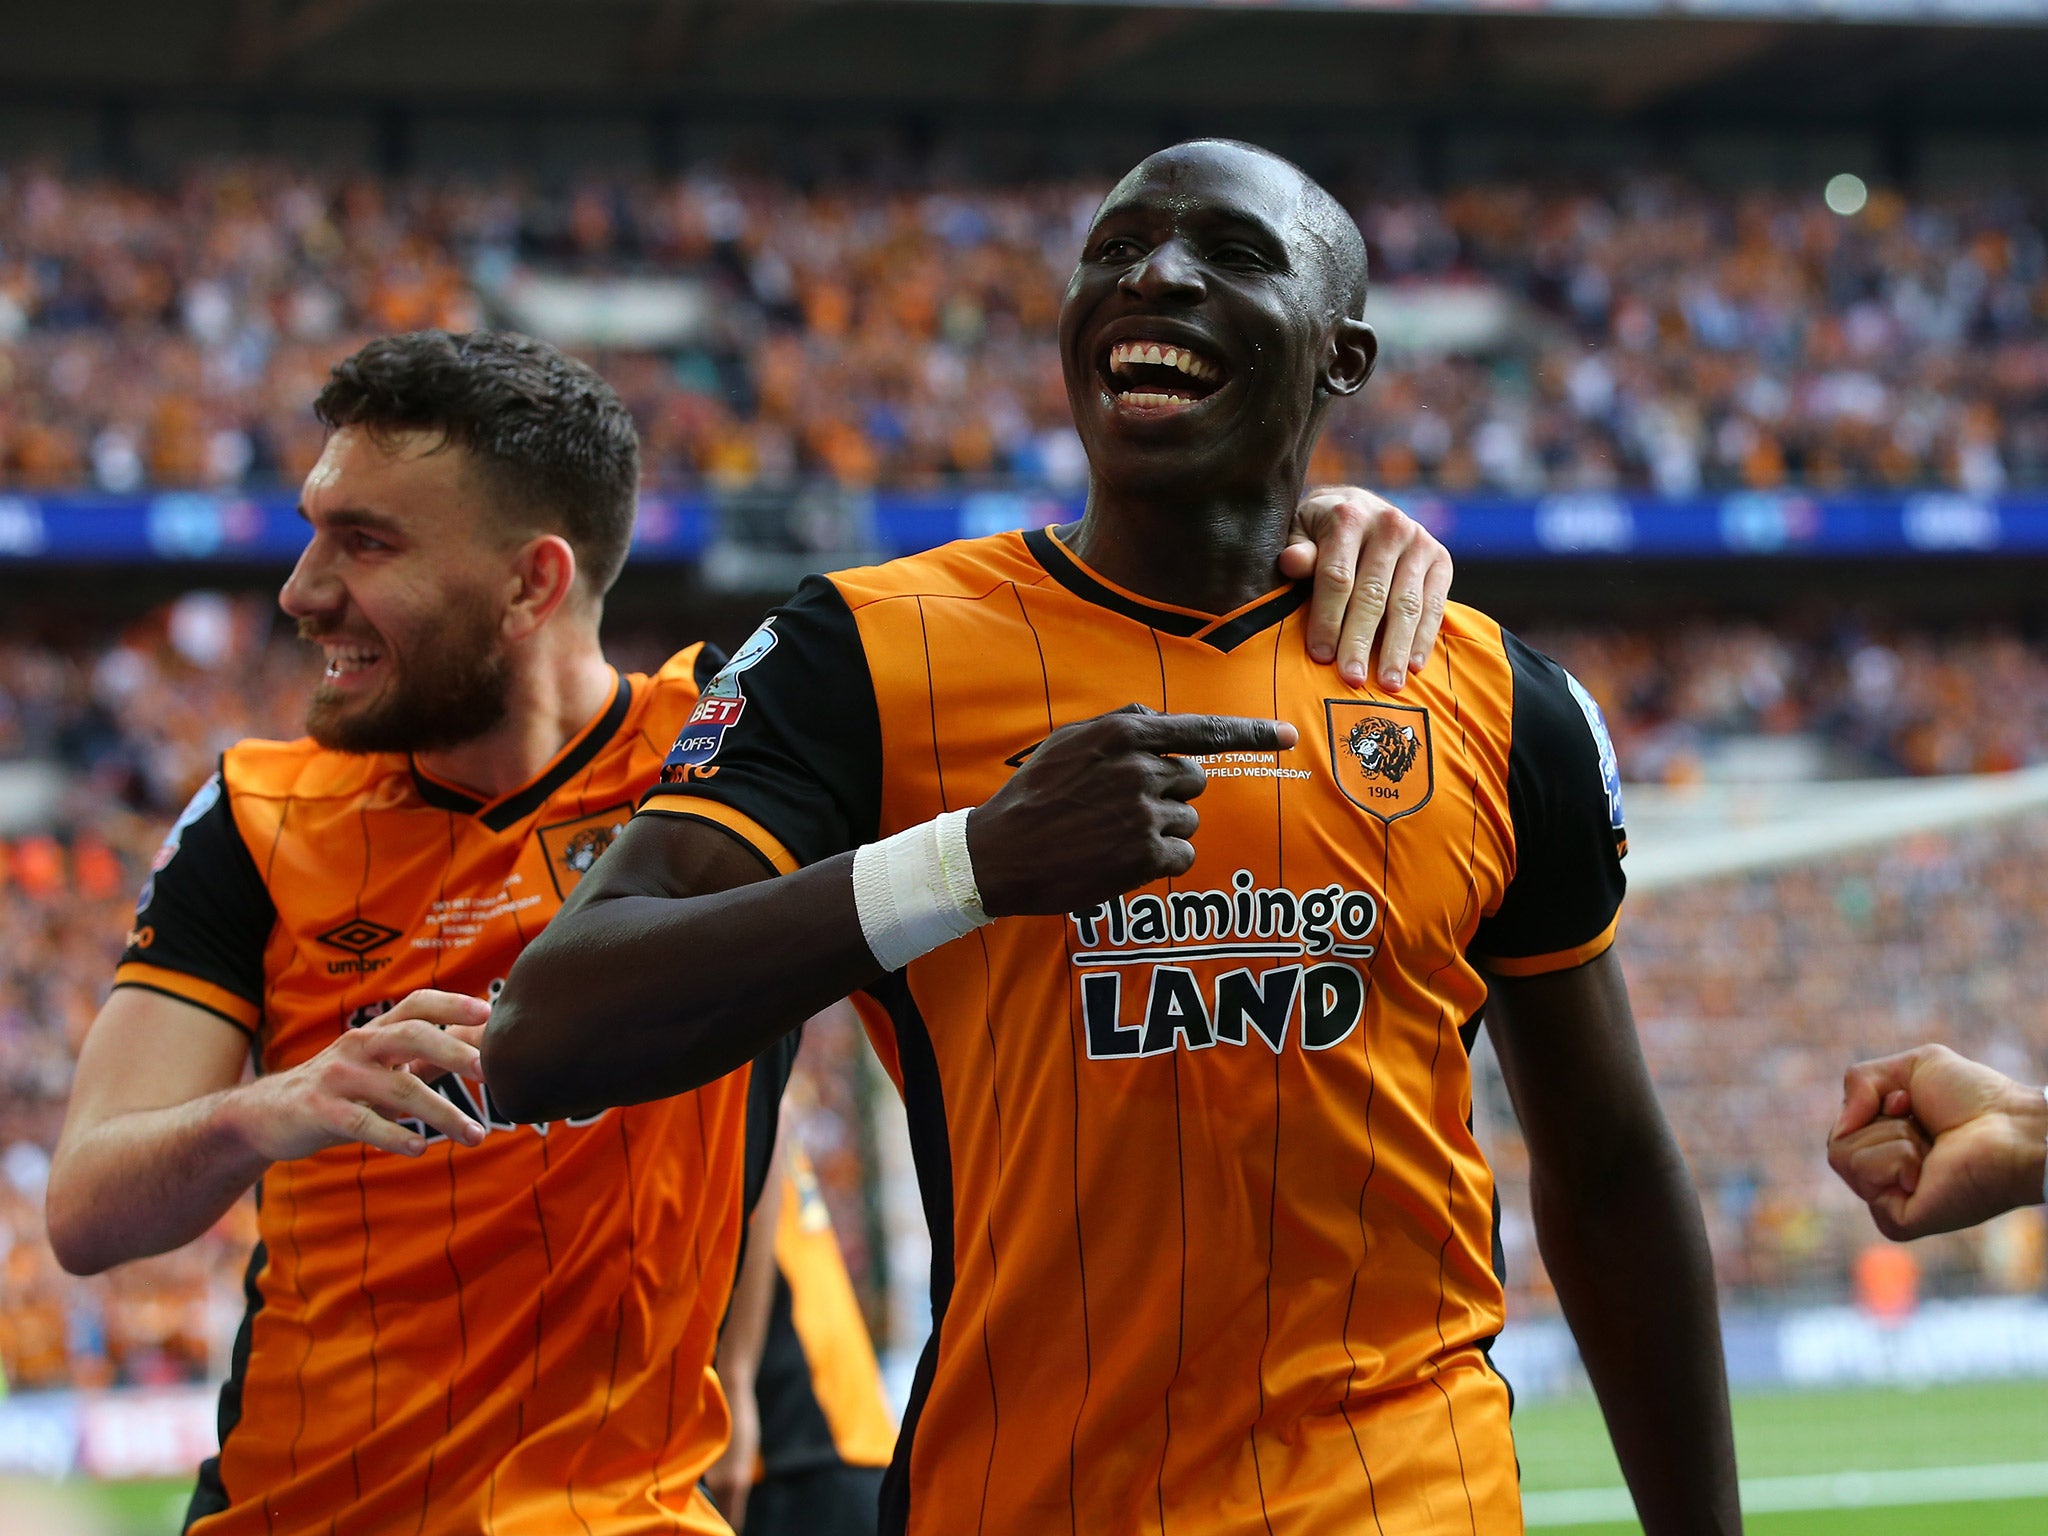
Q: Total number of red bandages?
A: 0